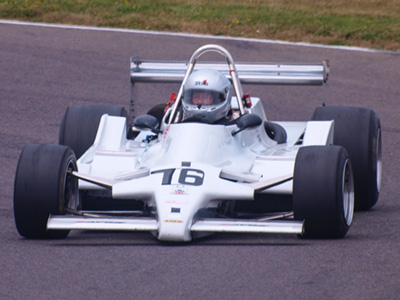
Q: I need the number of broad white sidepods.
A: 2